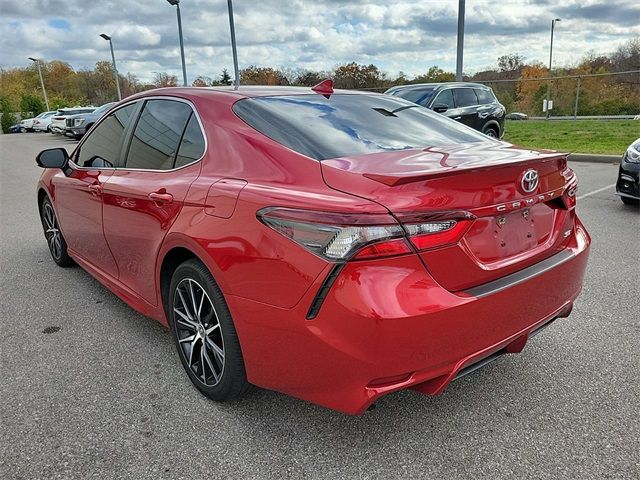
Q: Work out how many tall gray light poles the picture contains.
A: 6